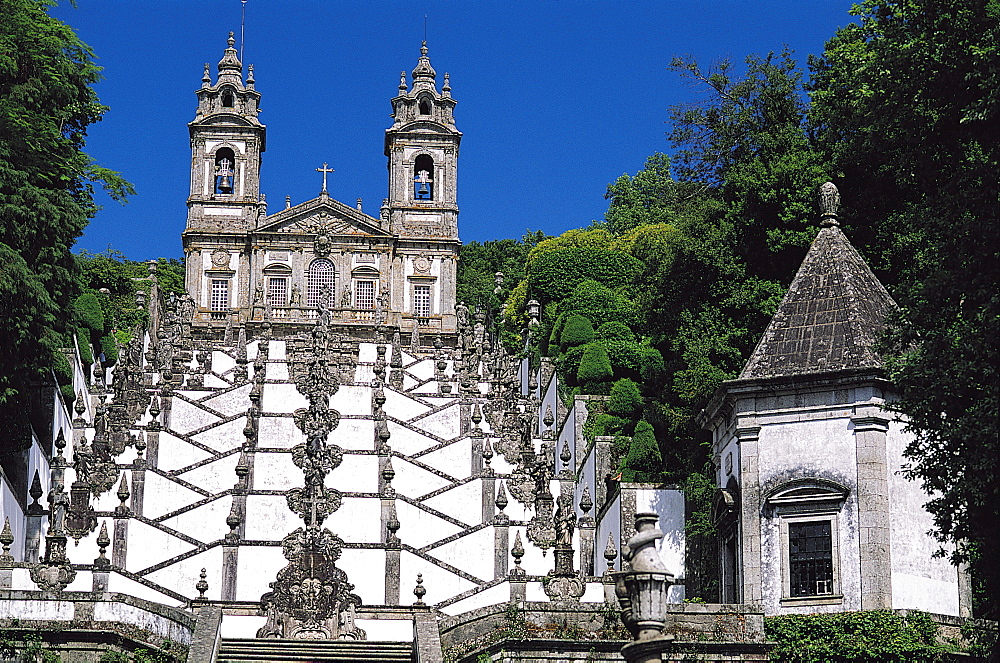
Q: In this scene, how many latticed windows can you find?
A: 6